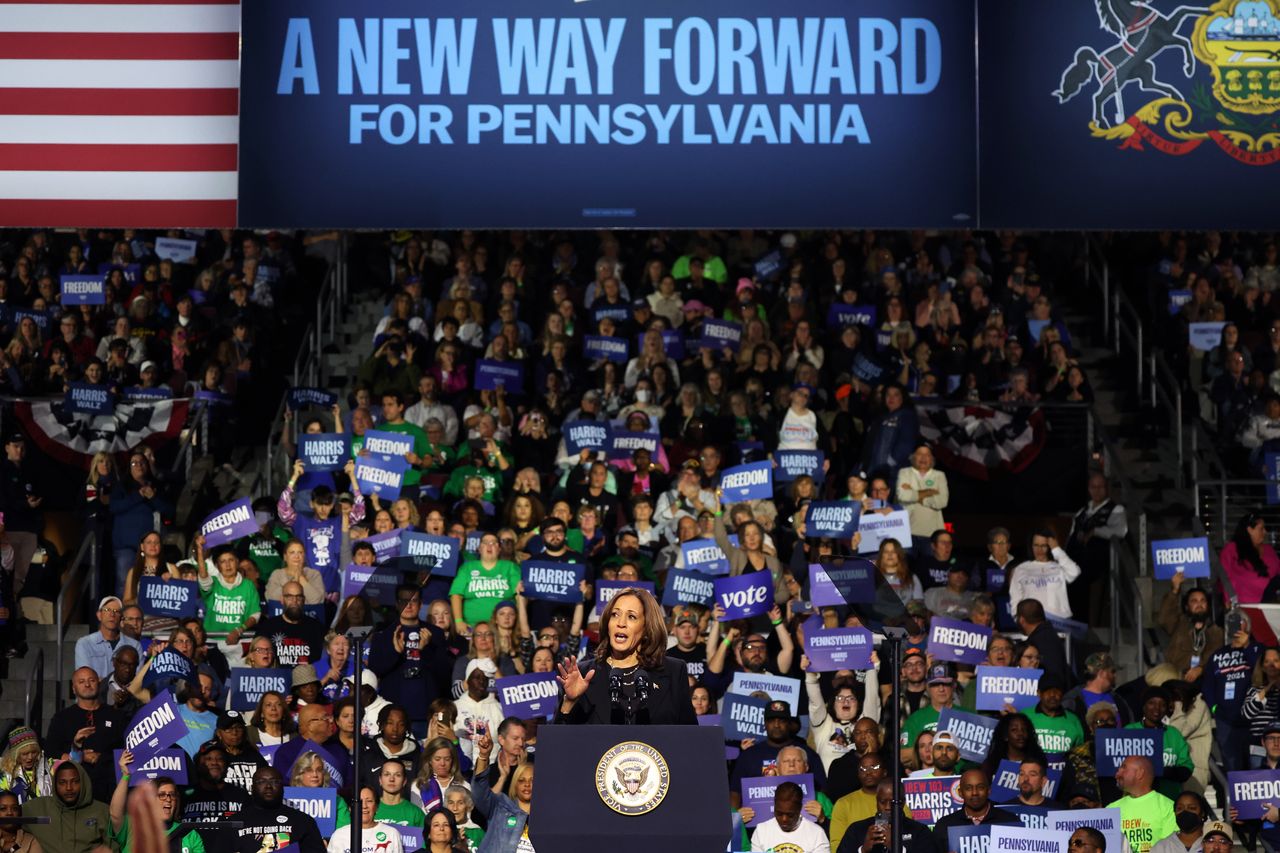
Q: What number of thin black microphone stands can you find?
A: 2